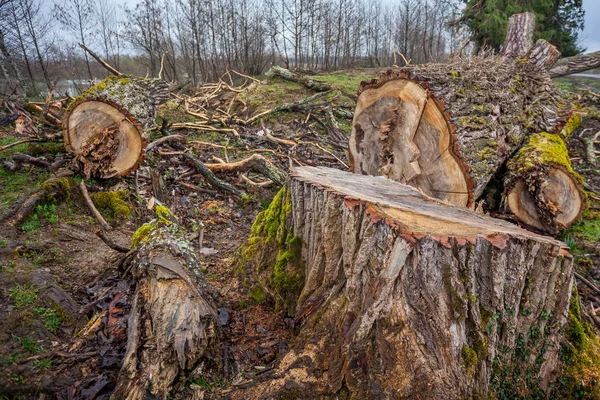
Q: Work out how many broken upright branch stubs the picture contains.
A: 2